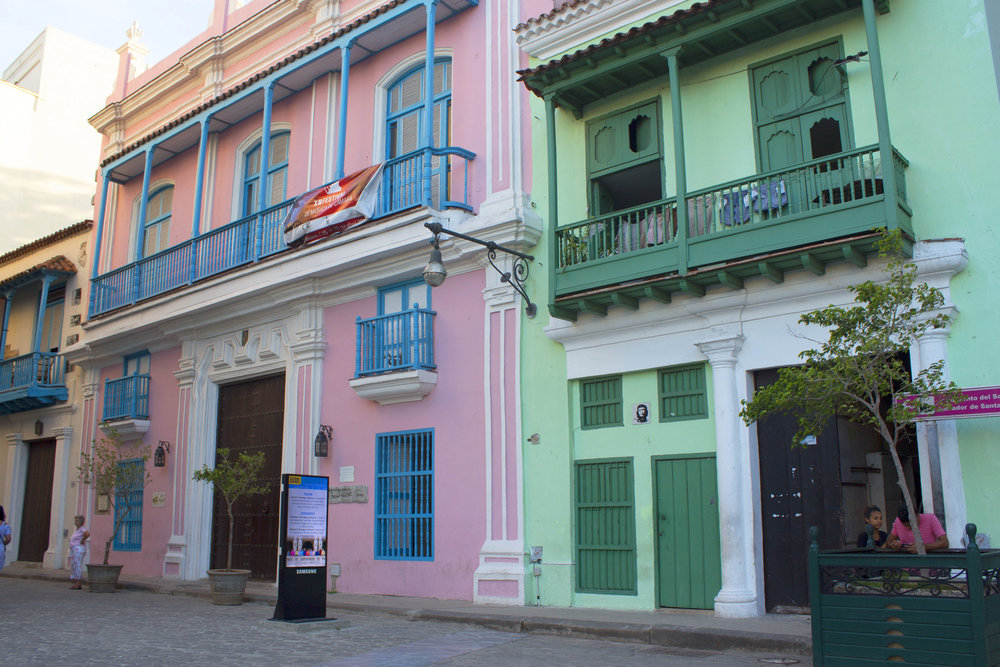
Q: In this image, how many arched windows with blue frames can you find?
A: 3